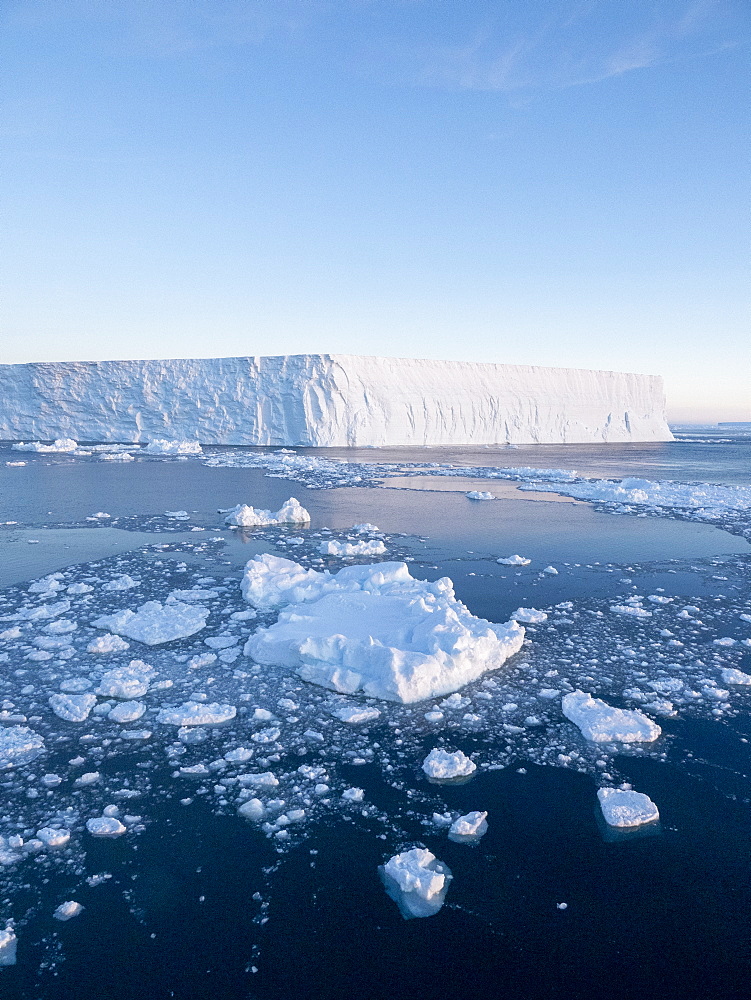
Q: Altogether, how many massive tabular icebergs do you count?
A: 1